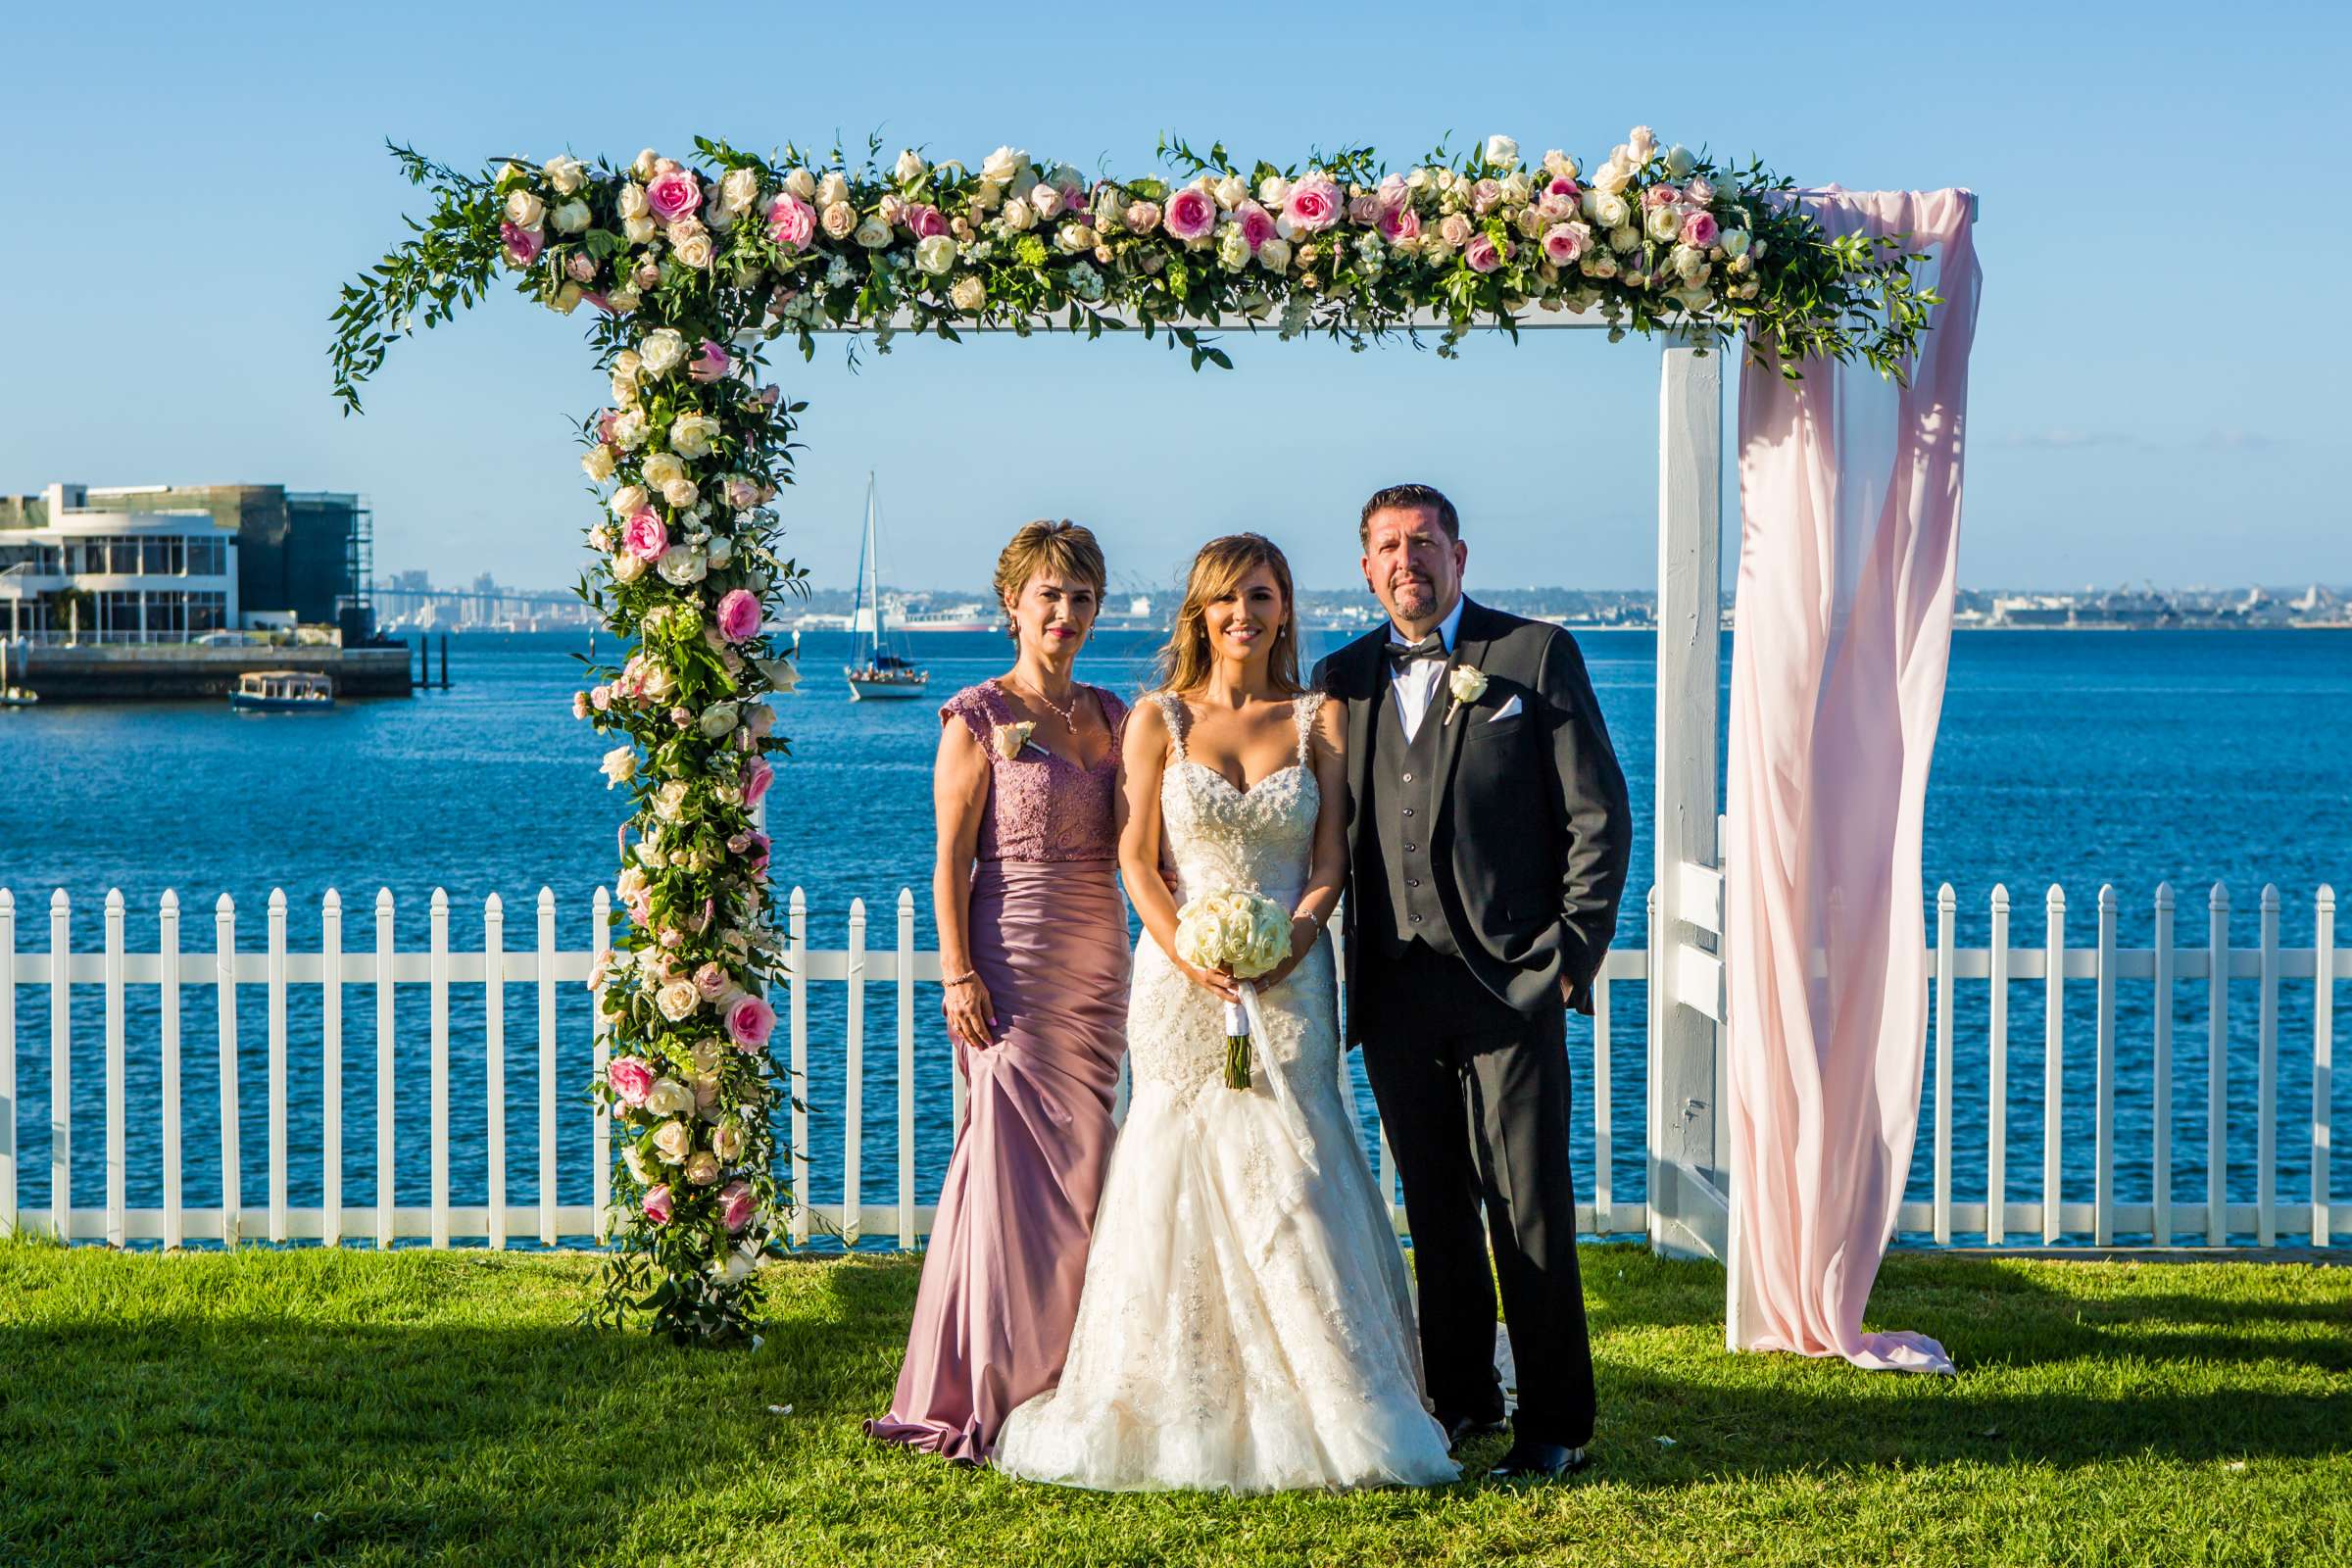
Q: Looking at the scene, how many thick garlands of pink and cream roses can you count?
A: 2